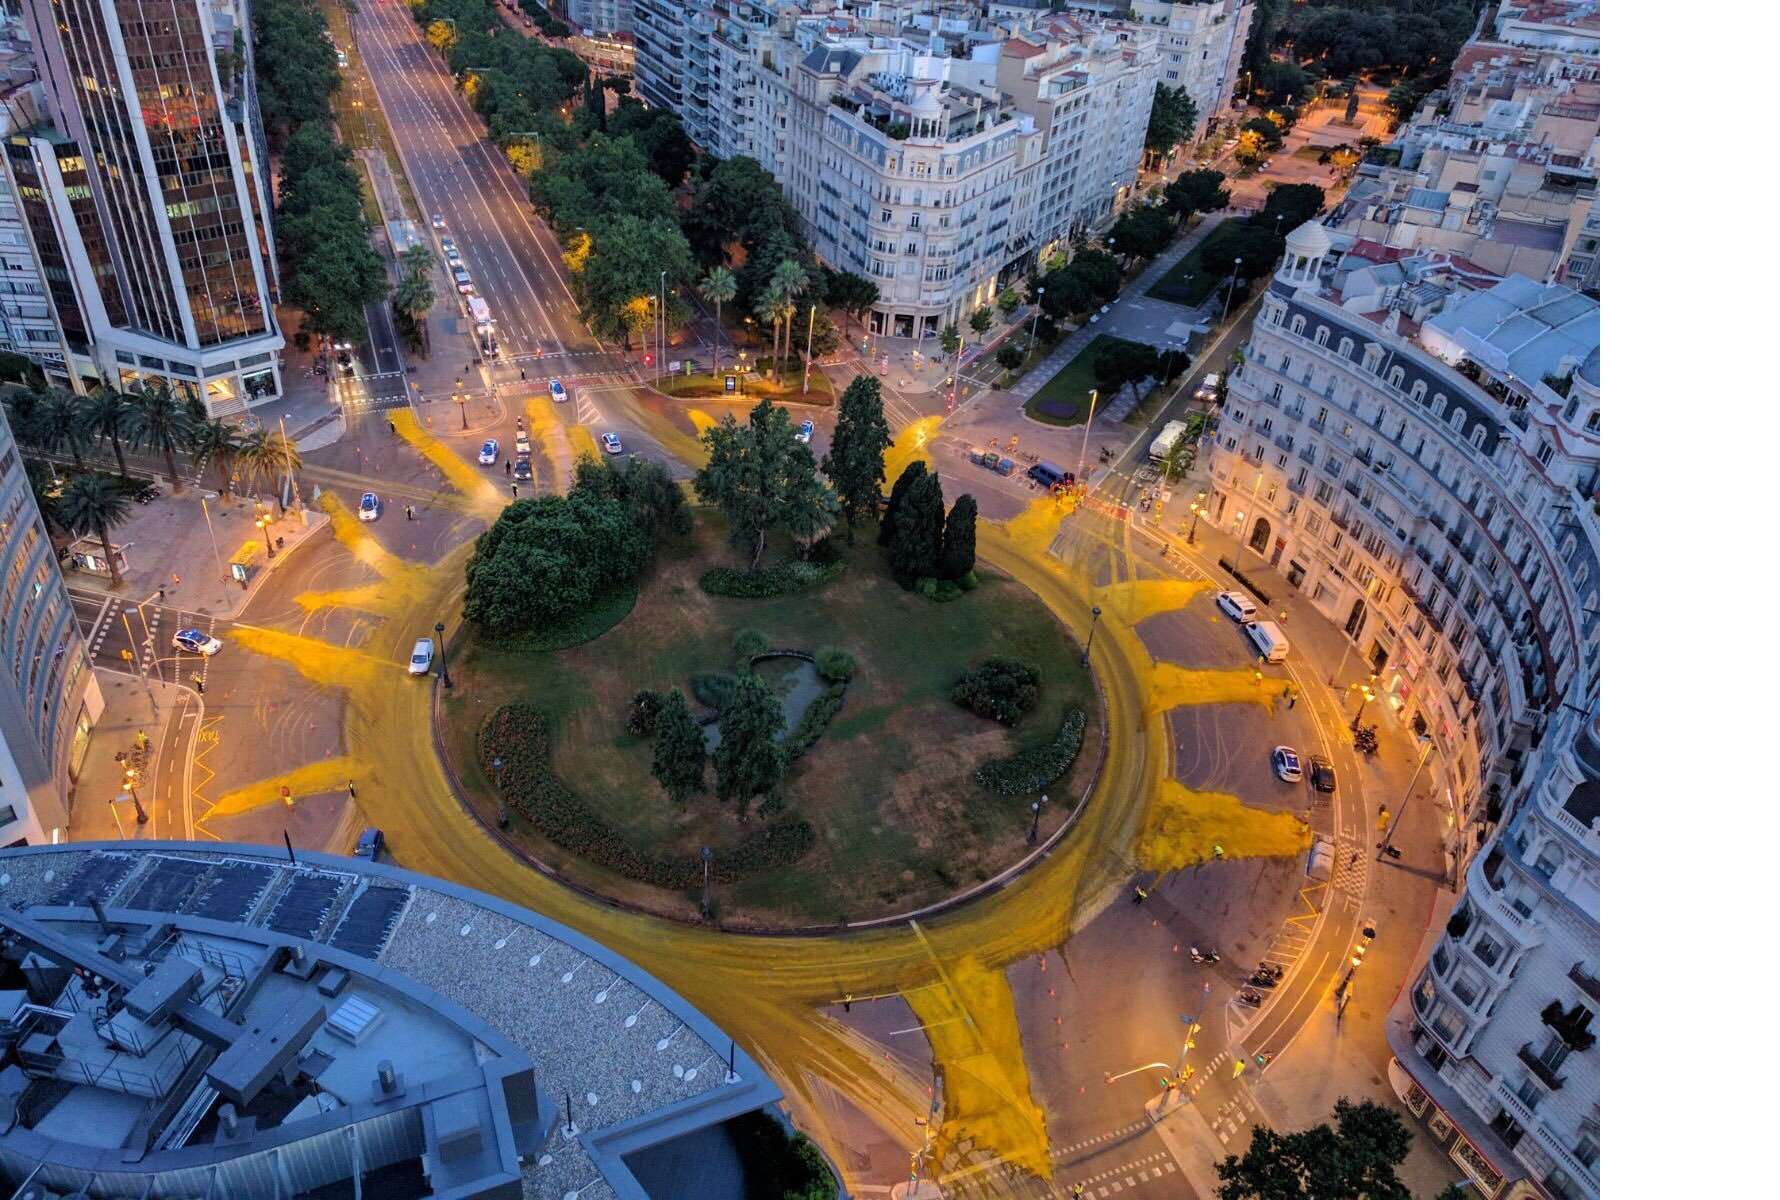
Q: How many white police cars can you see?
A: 7